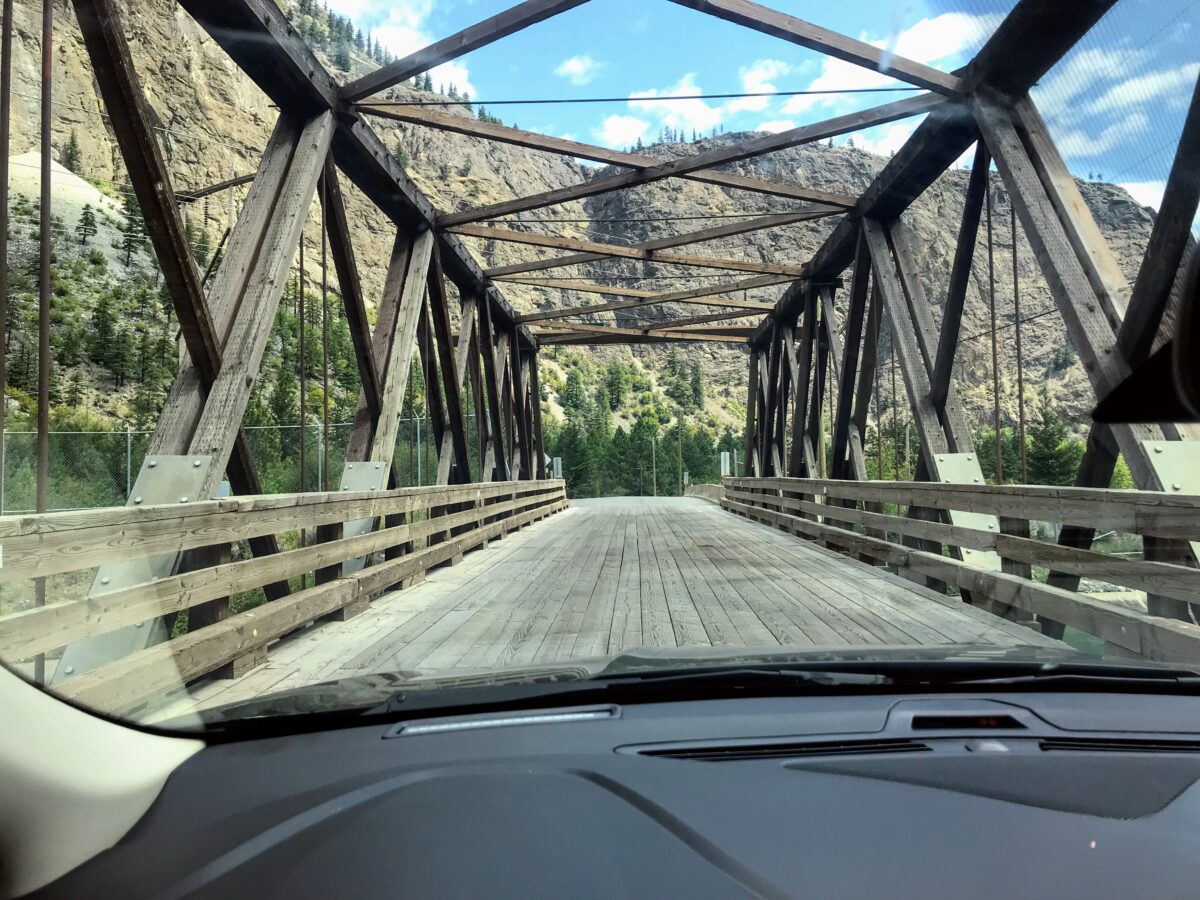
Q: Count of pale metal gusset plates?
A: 4